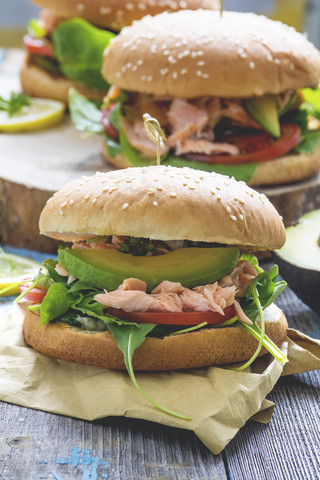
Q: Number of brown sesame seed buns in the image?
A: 3